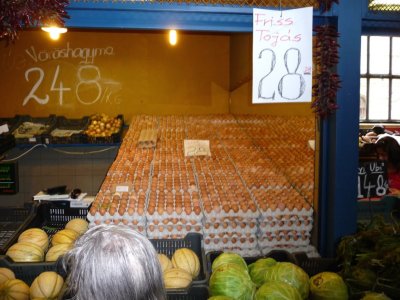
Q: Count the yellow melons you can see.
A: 11